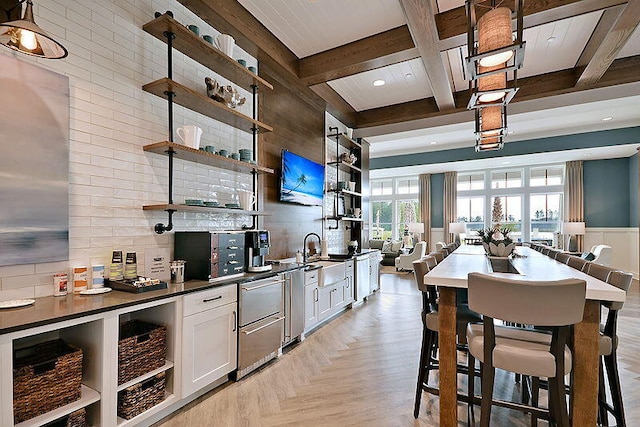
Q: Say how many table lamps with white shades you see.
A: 3